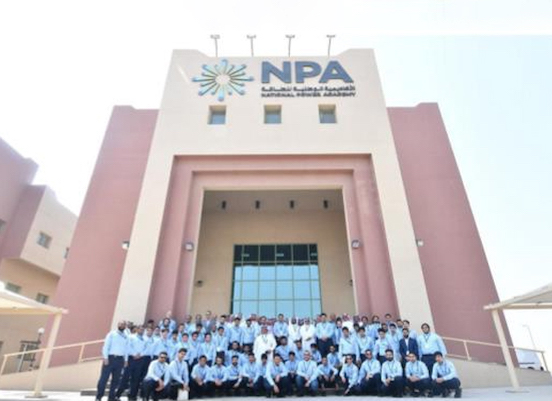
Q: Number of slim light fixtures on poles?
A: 4